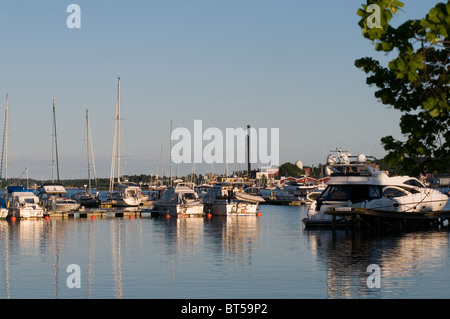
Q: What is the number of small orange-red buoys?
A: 7